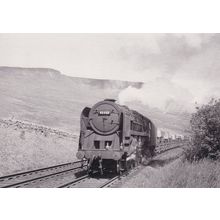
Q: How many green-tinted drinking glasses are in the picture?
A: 0